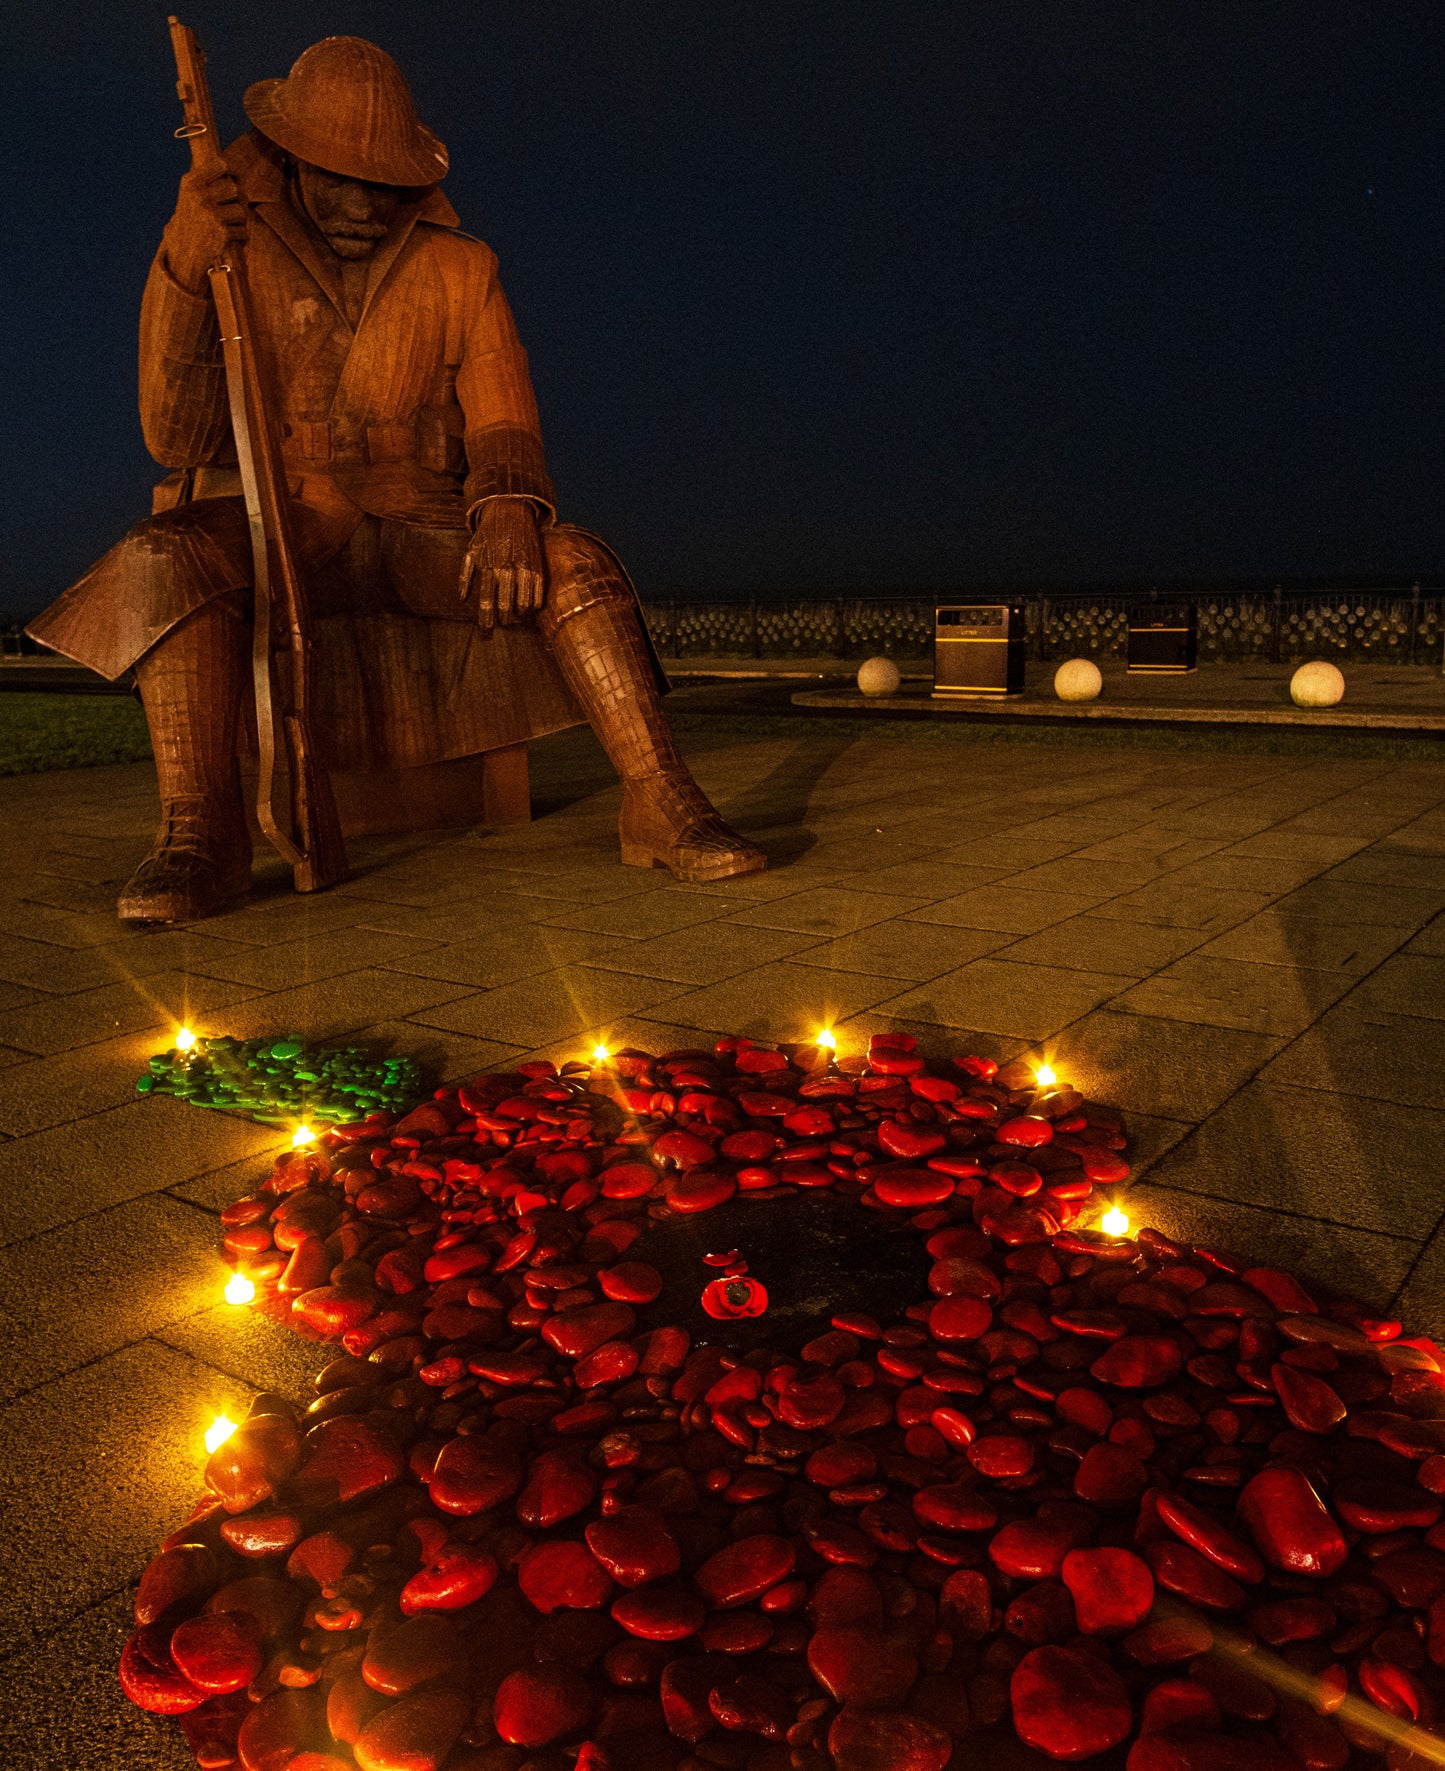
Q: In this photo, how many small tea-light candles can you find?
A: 8